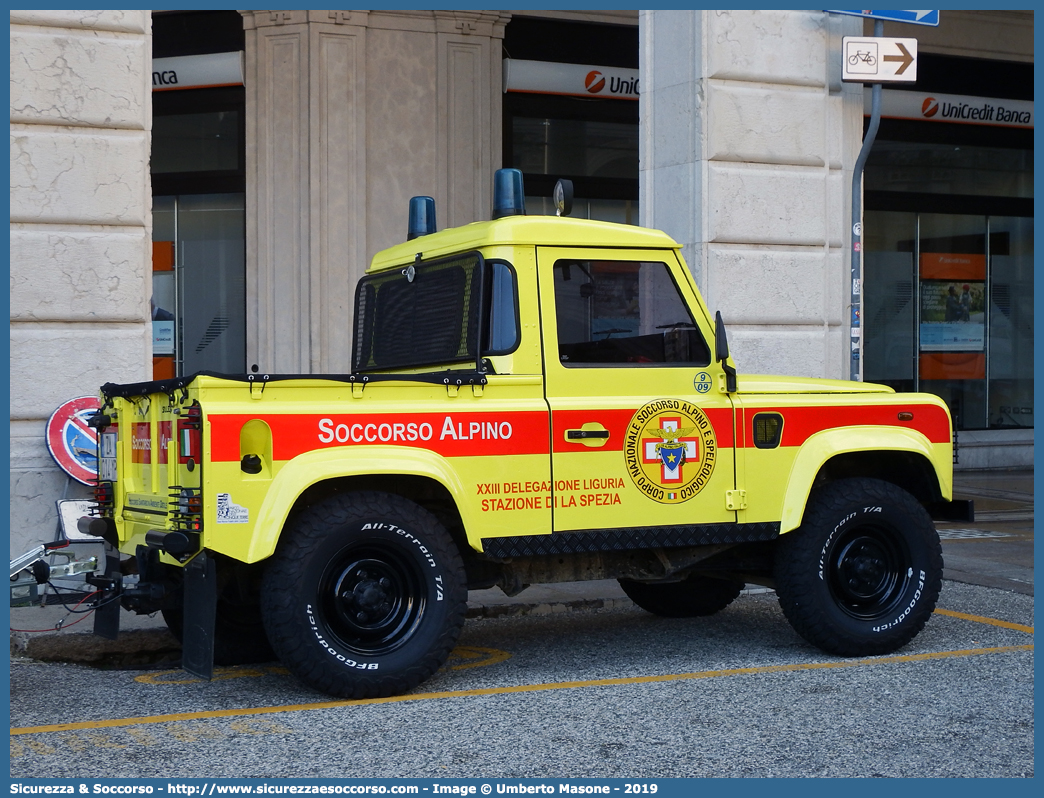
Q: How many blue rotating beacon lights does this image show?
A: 2